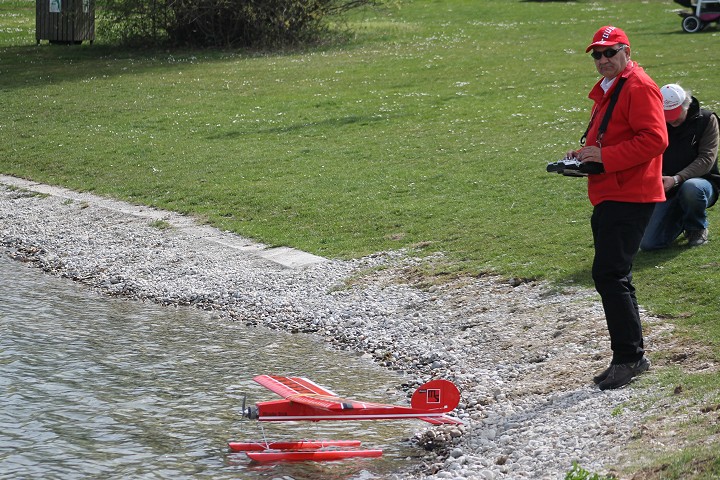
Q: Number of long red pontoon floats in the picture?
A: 2